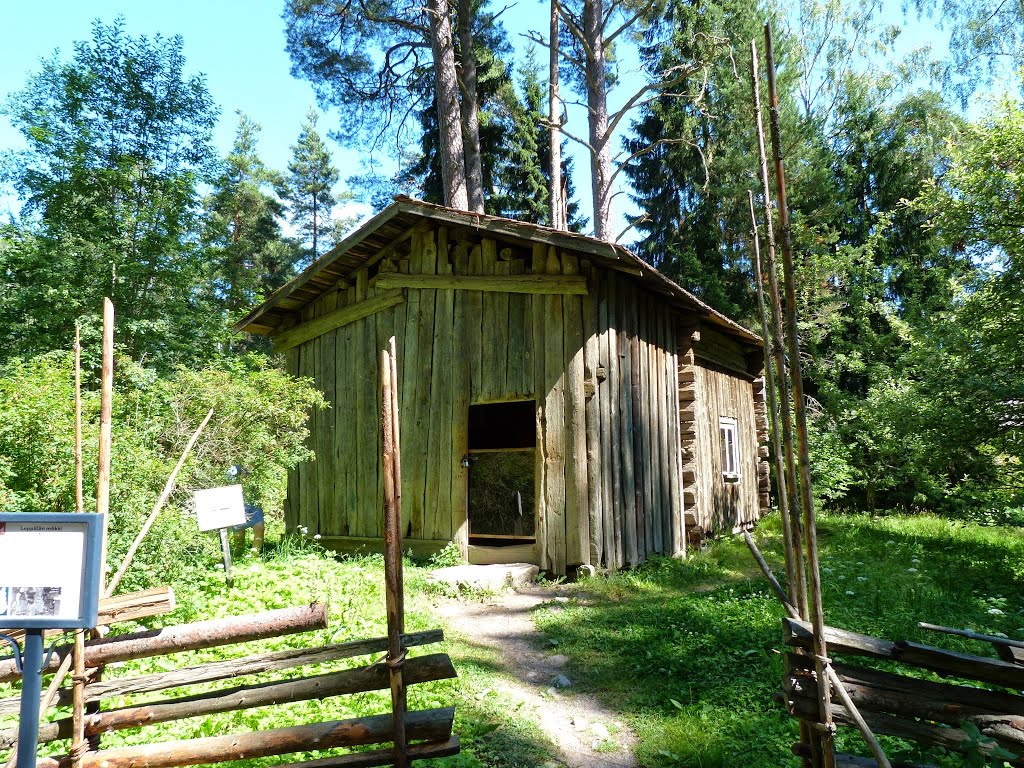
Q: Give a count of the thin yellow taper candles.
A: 0